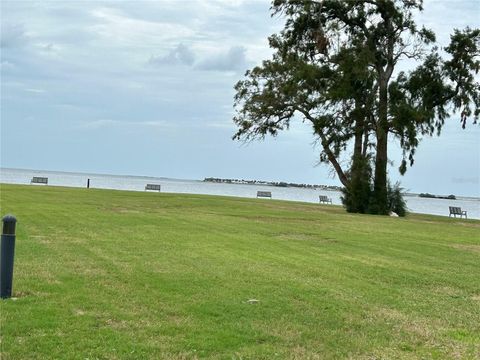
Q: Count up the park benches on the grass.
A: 5